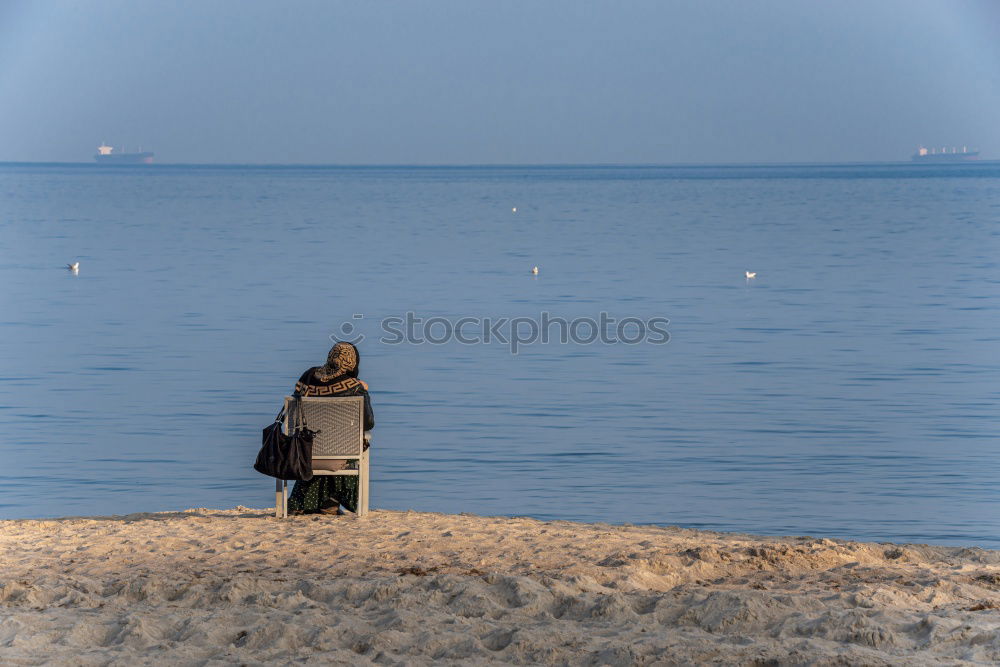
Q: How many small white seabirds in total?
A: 4